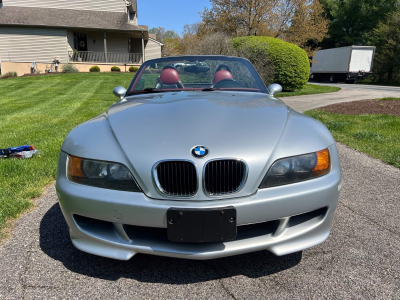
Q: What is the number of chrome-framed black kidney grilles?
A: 2